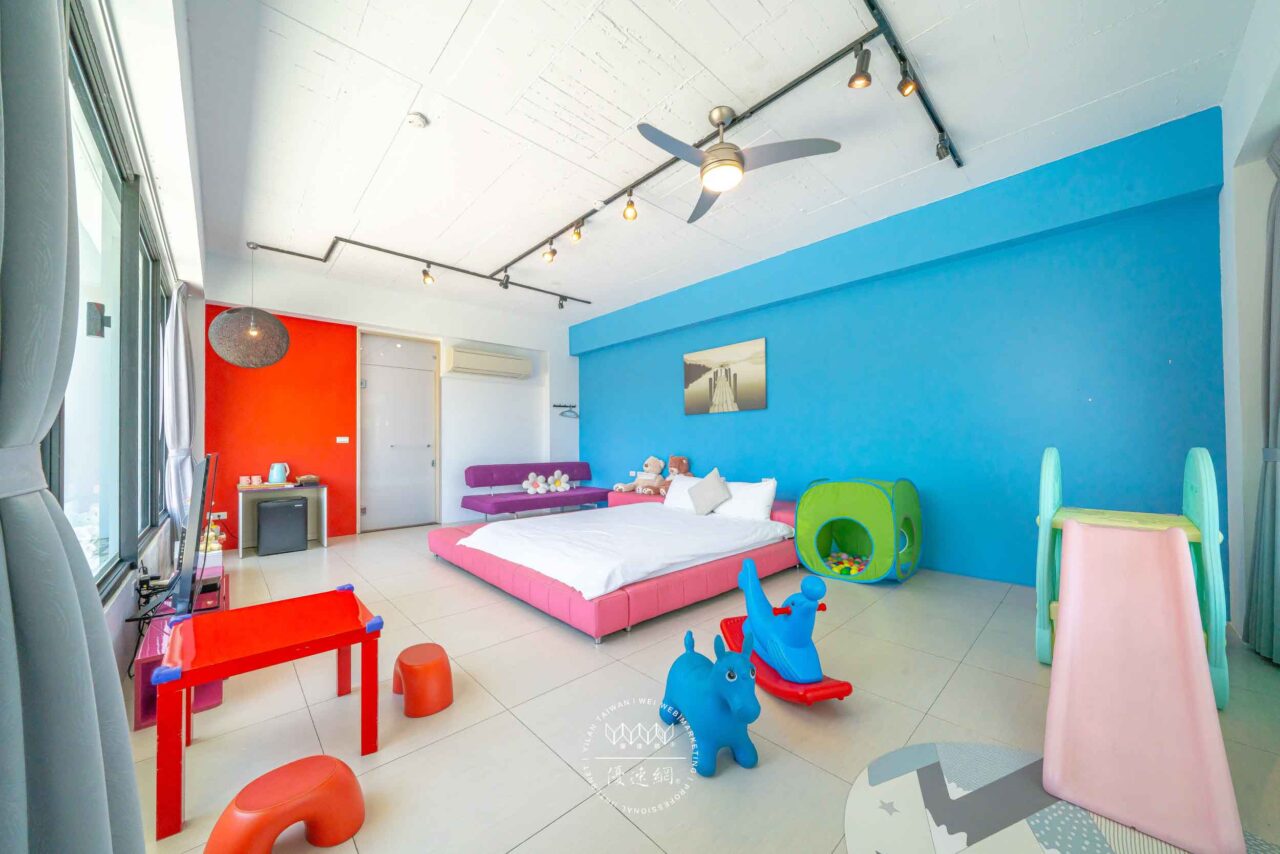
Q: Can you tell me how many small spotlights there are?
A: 9